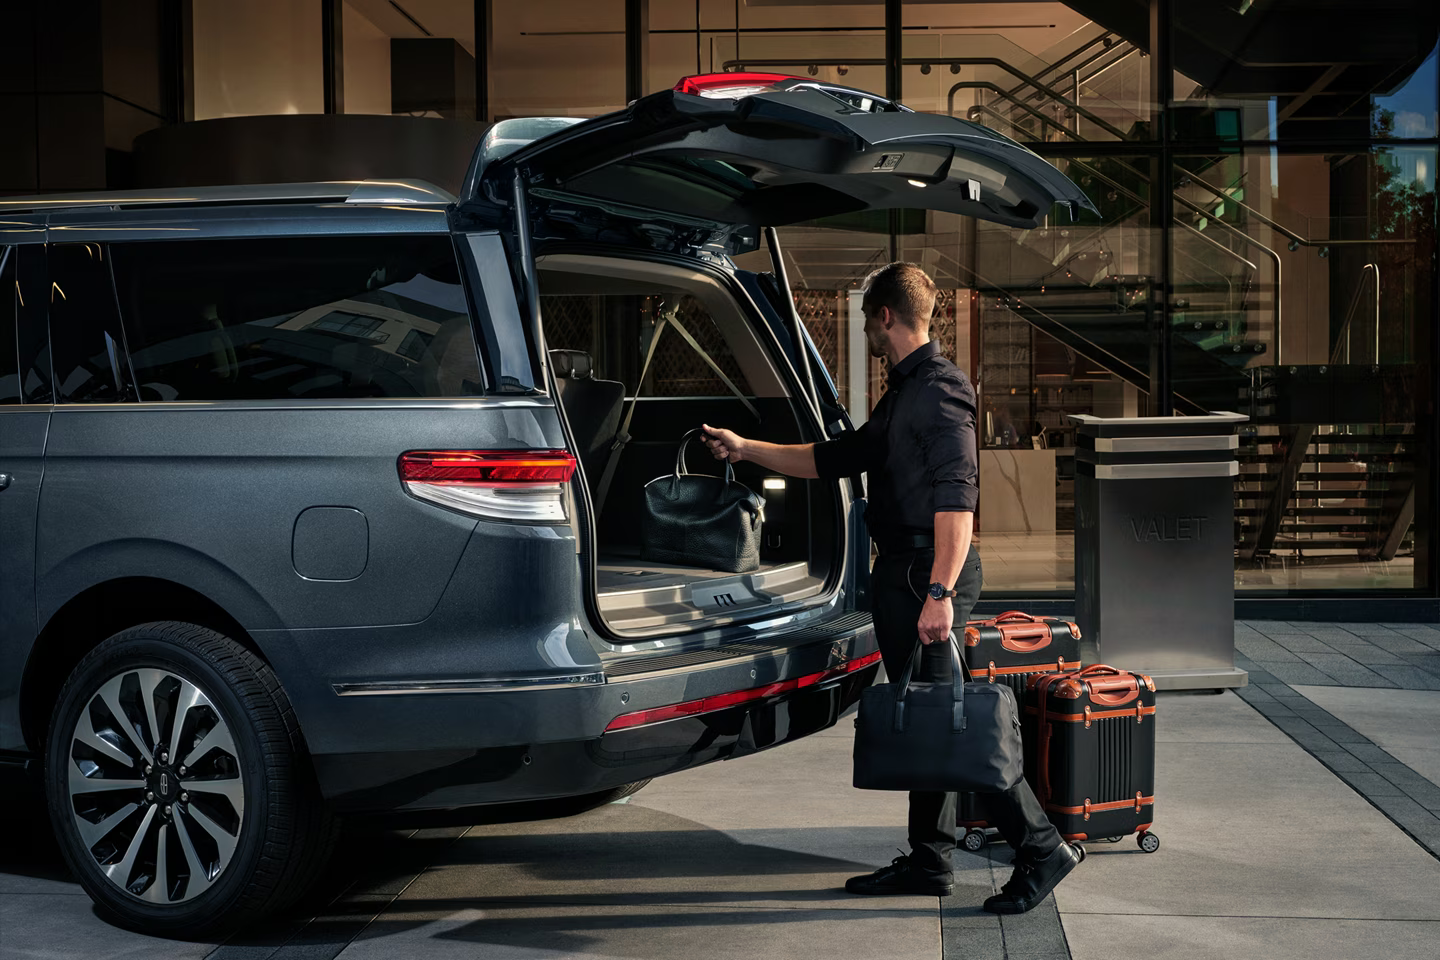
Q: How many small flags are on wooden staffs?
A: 0